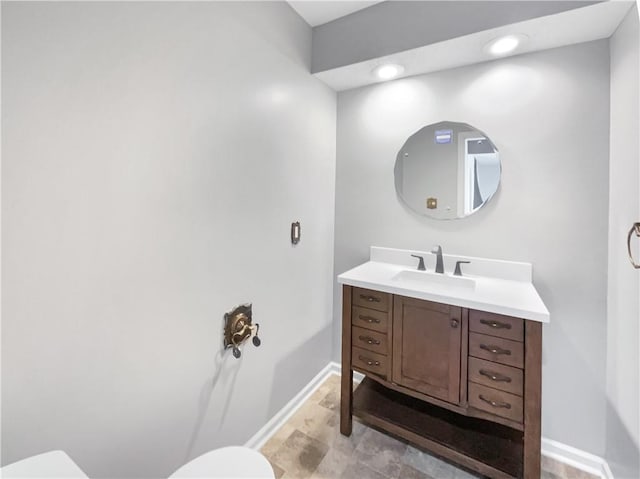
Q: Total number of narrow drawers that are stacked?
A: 8